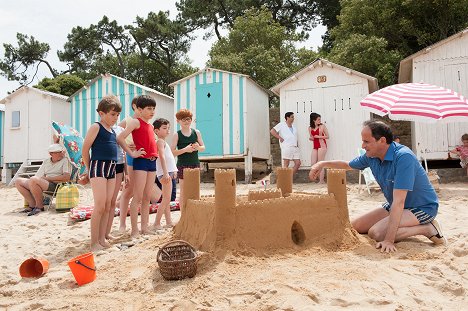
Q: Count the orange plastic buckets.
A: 2